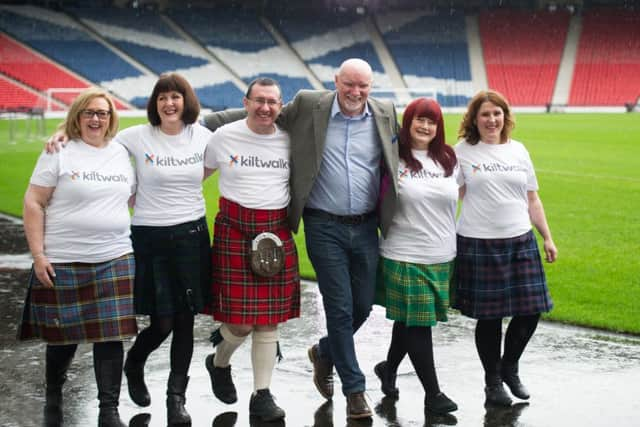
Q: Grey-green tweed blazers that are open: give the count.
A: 1